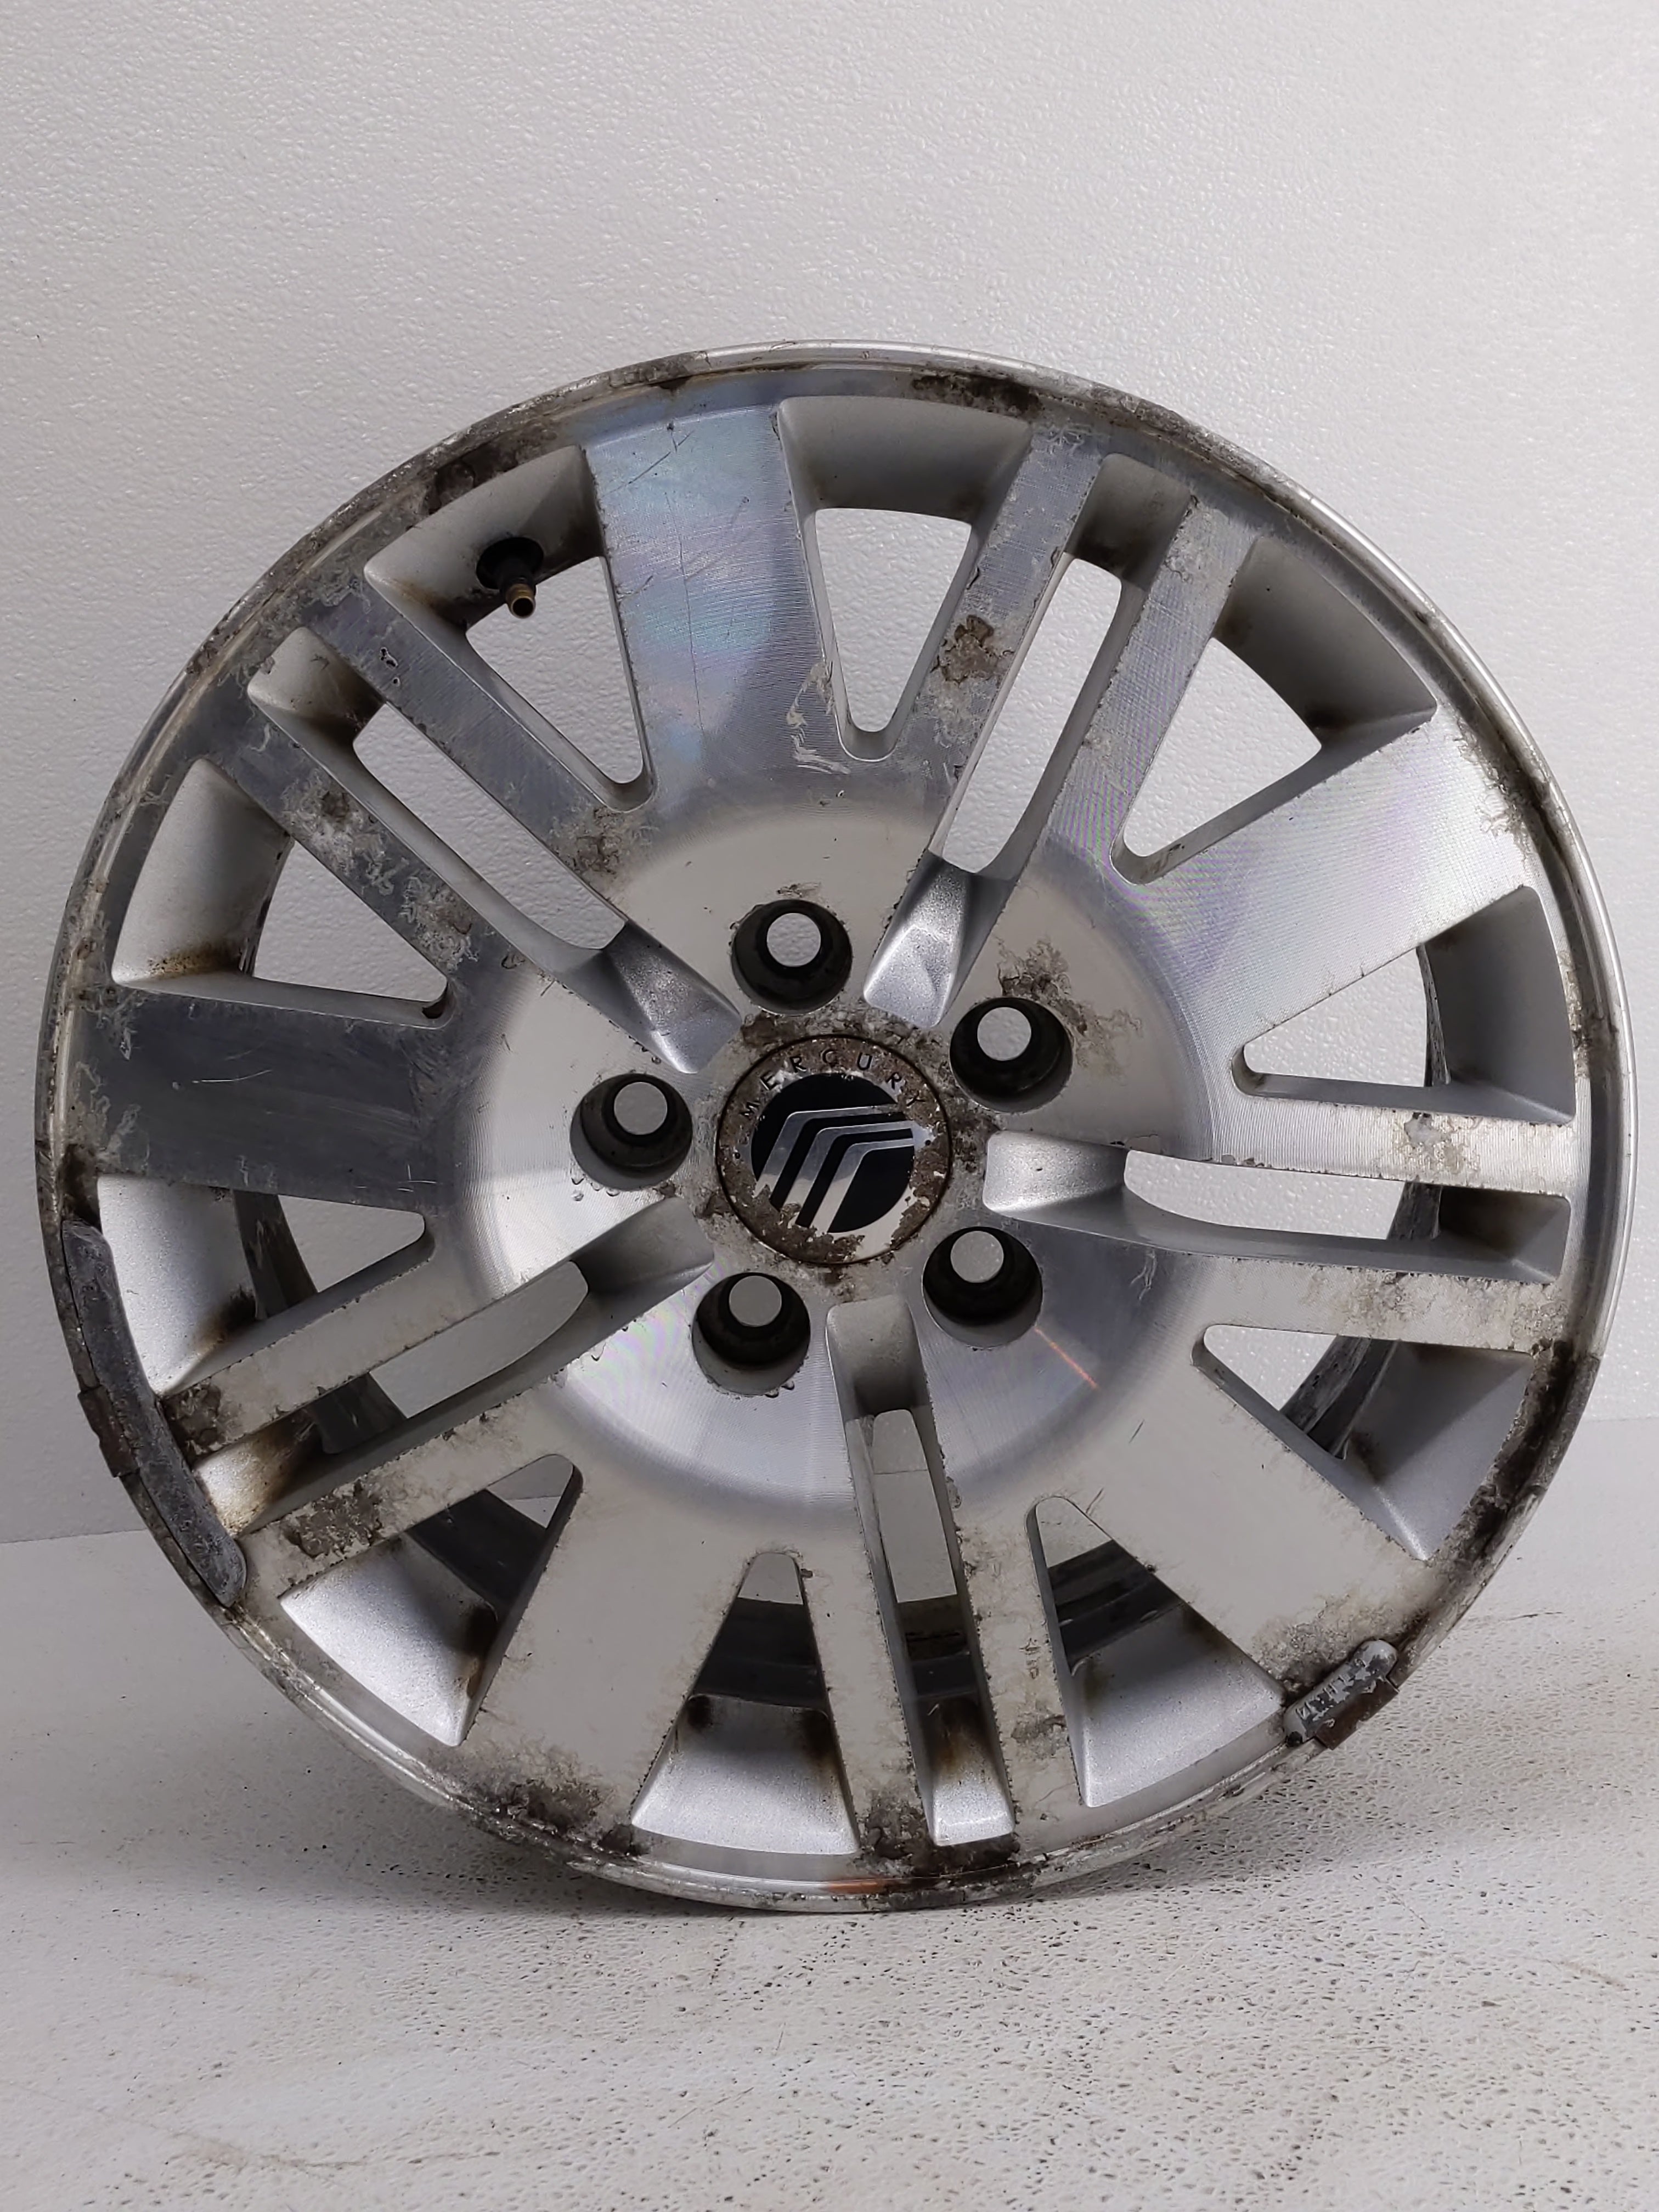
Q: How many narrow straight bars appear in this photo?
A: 10